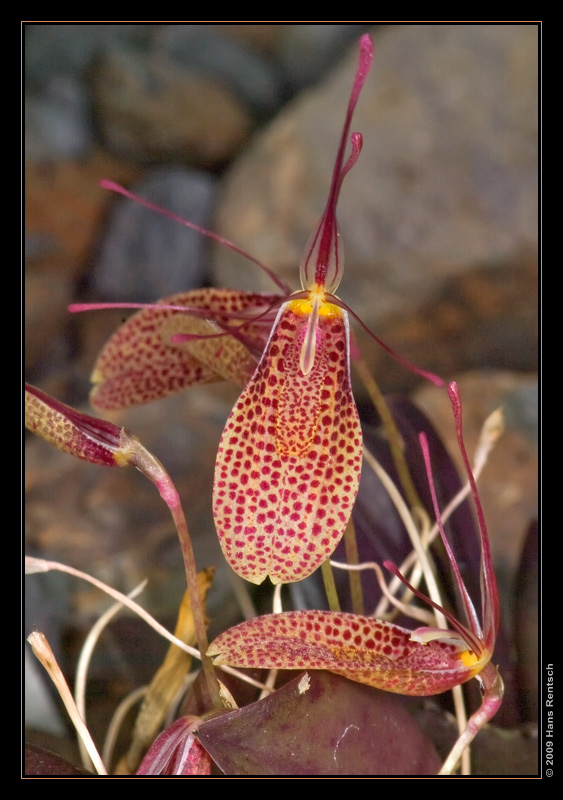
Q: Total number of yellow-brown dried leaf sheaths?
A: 1